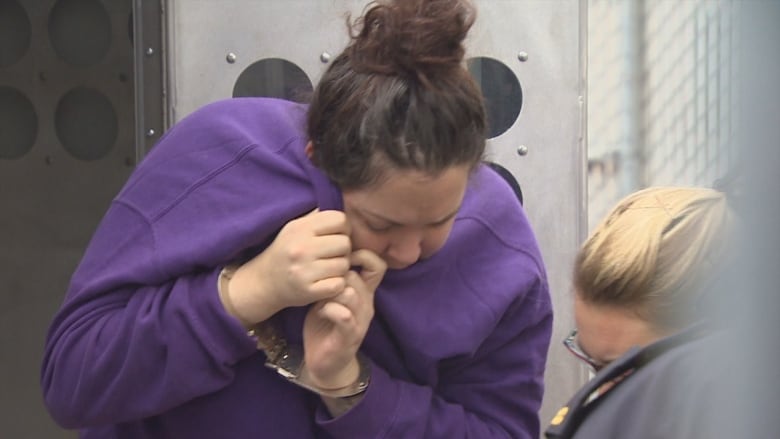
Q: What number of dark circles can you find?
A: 7